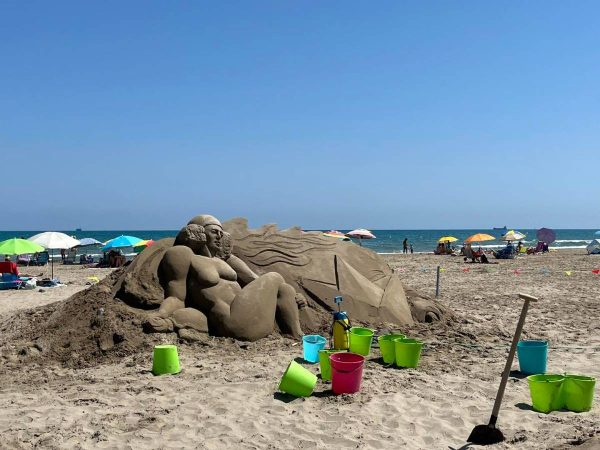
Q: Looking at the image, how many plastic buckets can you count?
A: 11